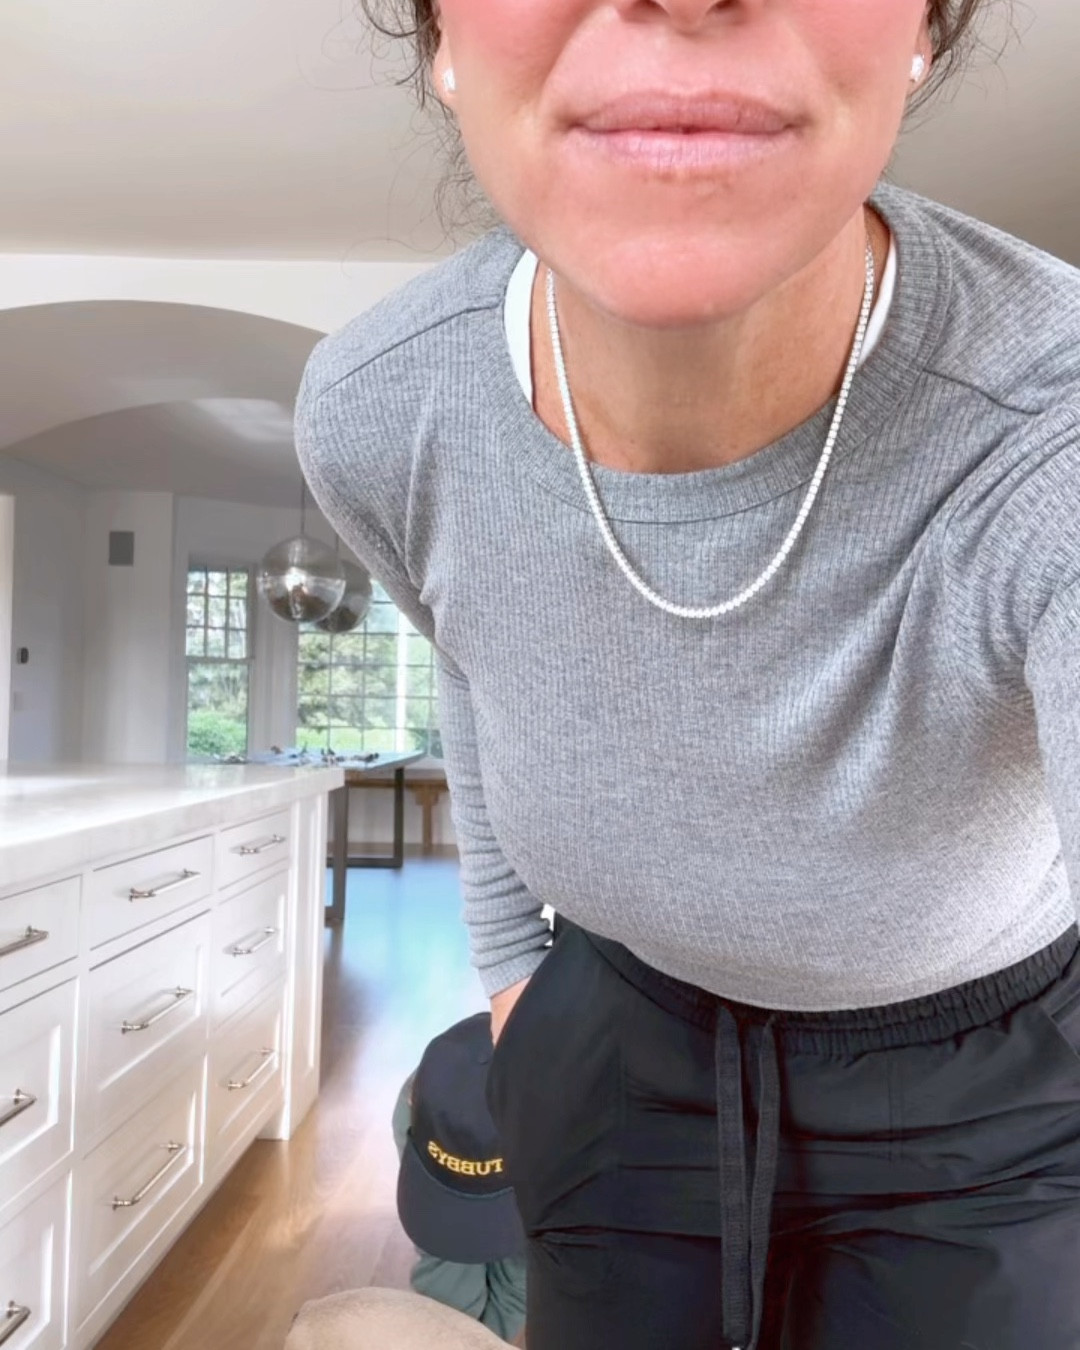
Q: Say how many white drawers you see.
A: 9